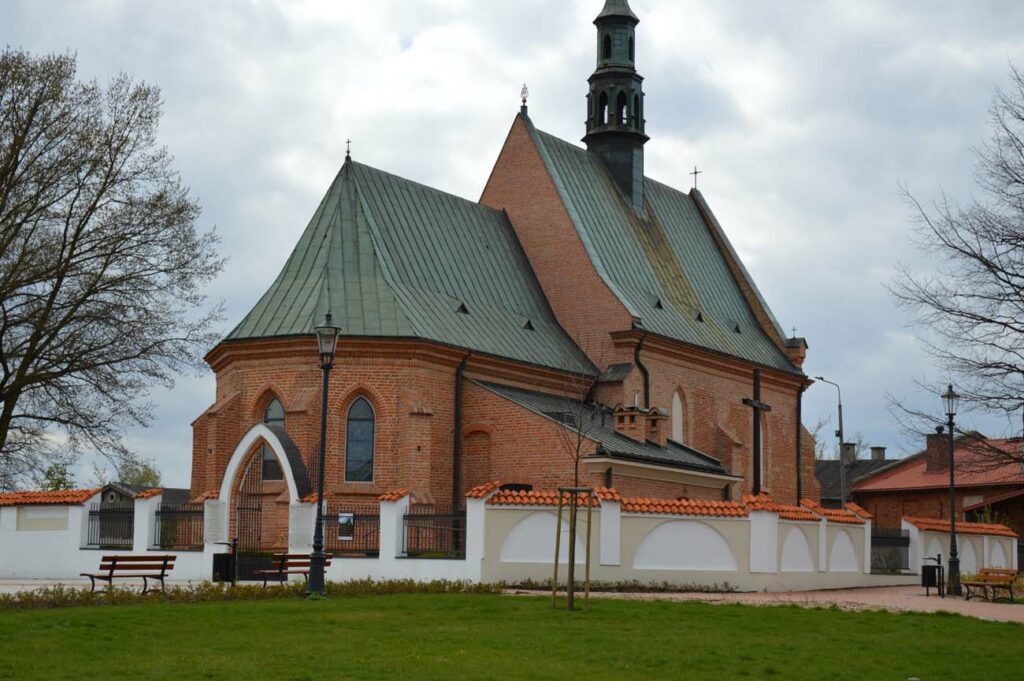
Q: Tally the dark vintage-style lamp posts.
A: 2